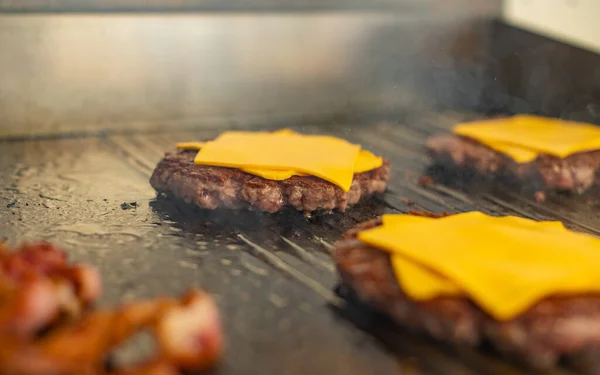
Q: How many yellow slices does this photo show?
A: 6